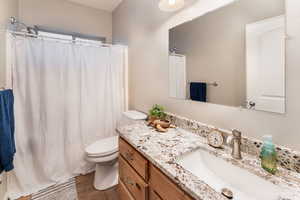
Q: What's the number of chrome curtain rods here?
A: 1